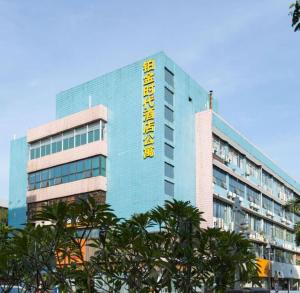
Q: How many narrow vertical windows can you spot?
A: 7